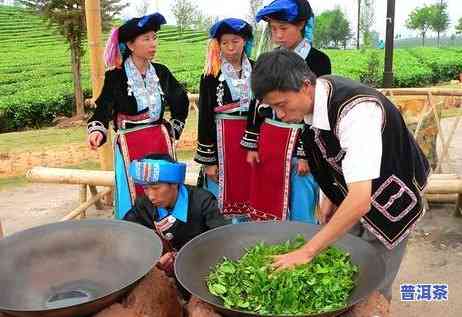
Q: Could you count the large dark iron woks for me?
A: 2